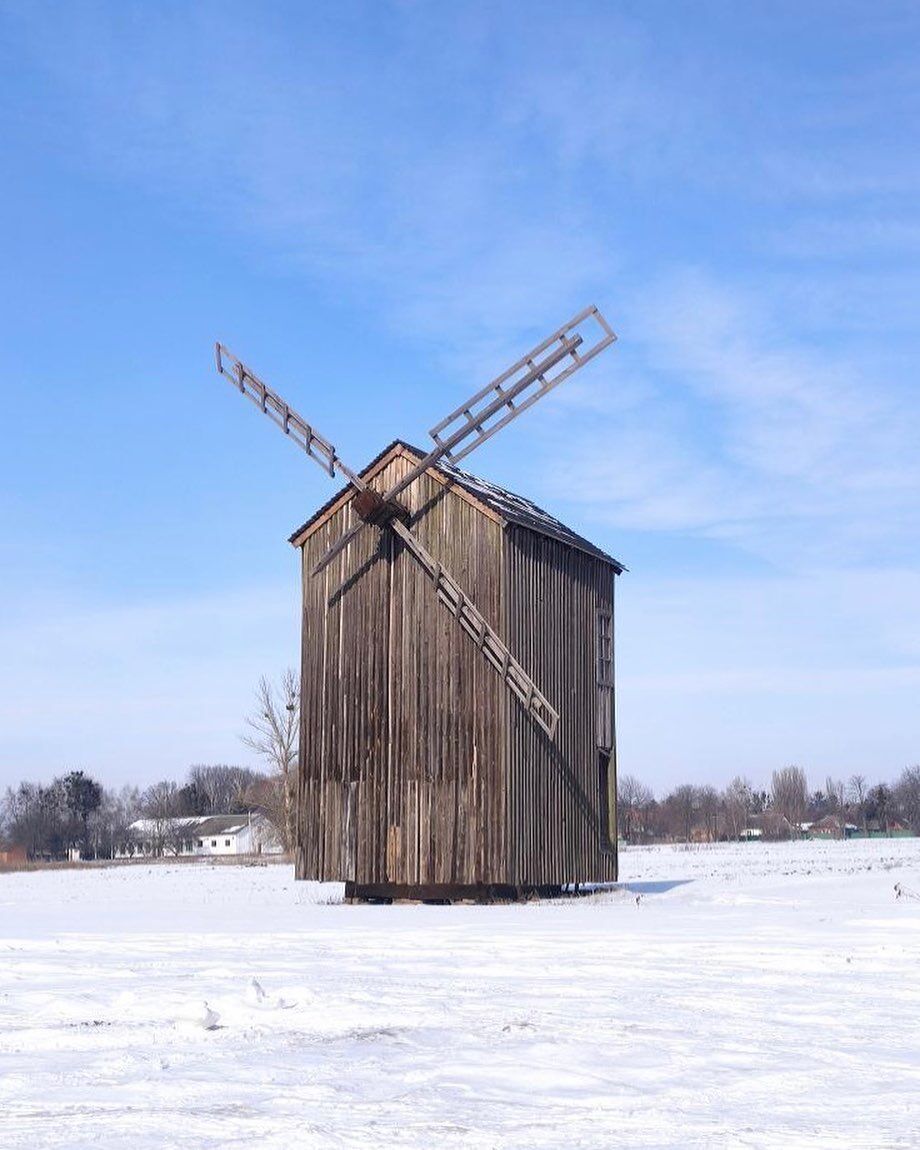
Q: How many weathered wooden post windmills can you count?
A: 1